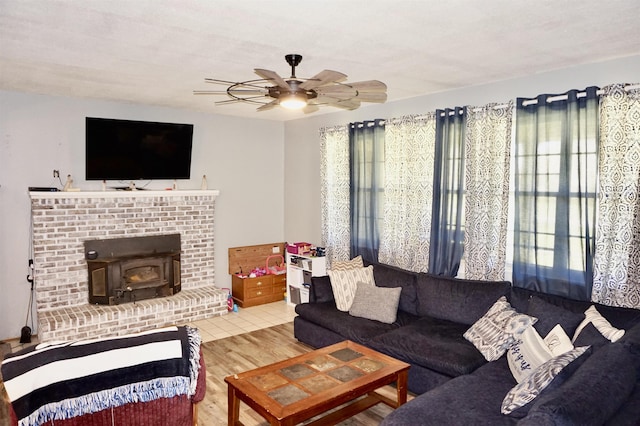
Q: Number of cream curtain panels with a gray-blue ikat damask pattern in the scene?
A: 4